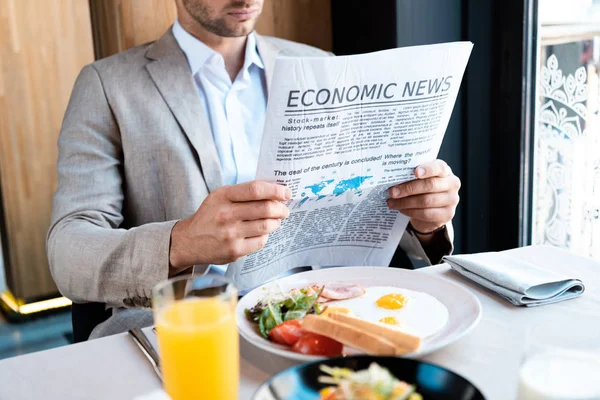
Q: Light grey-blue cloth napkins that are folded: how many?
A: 1